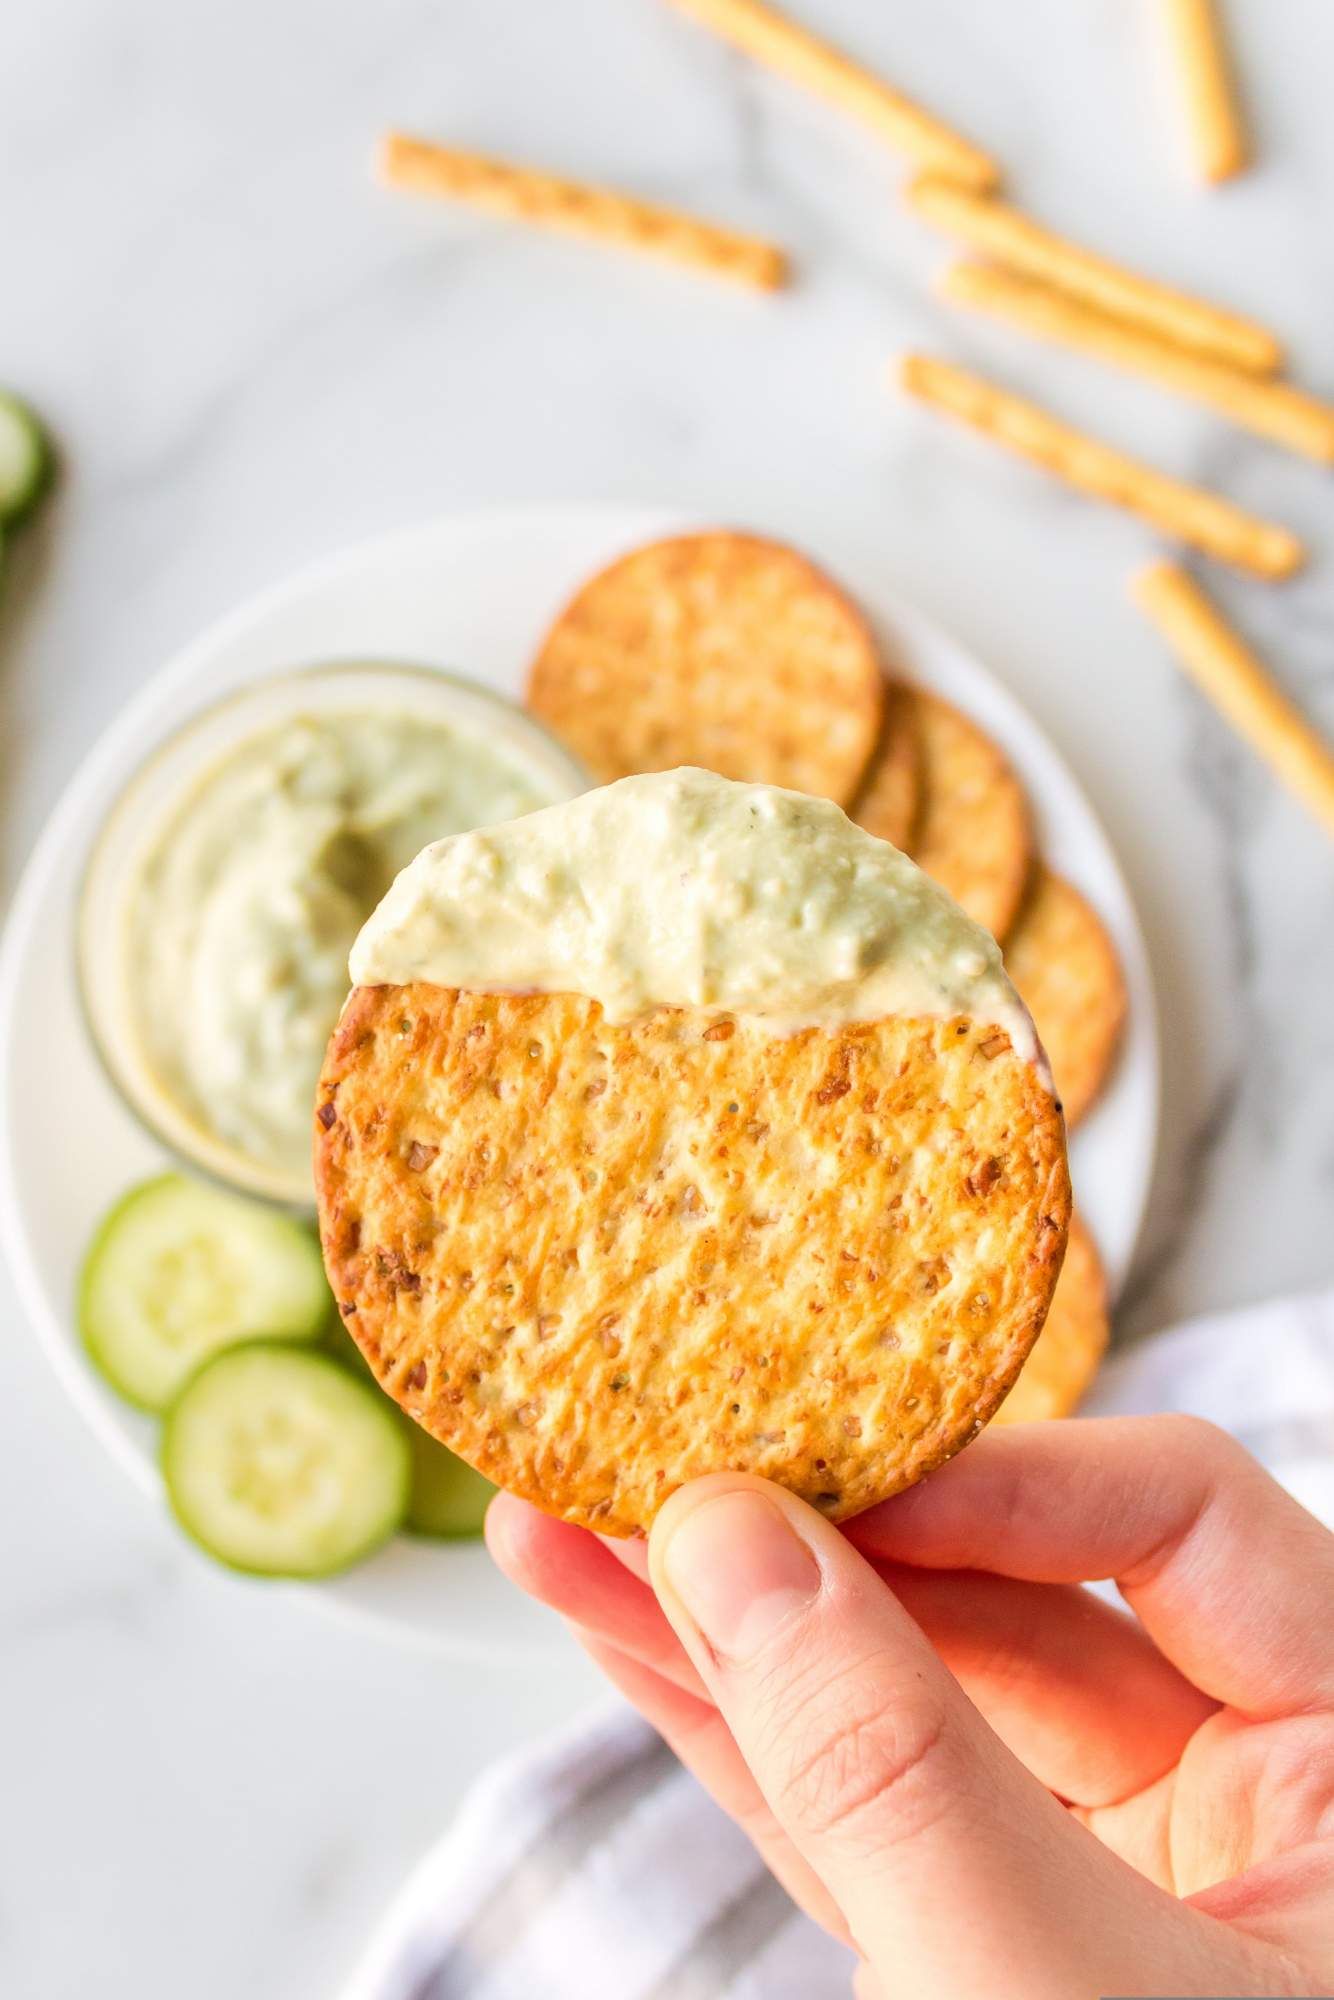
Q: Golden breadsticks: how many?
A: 7